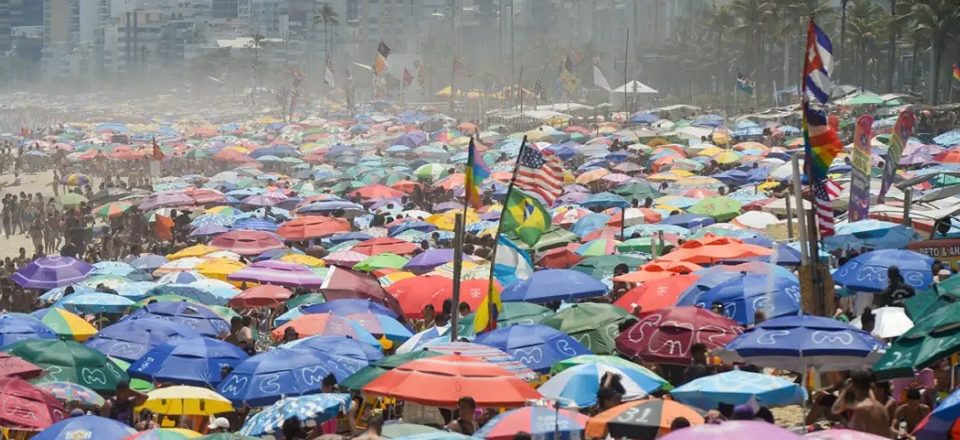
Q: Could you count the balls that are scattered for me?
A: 0